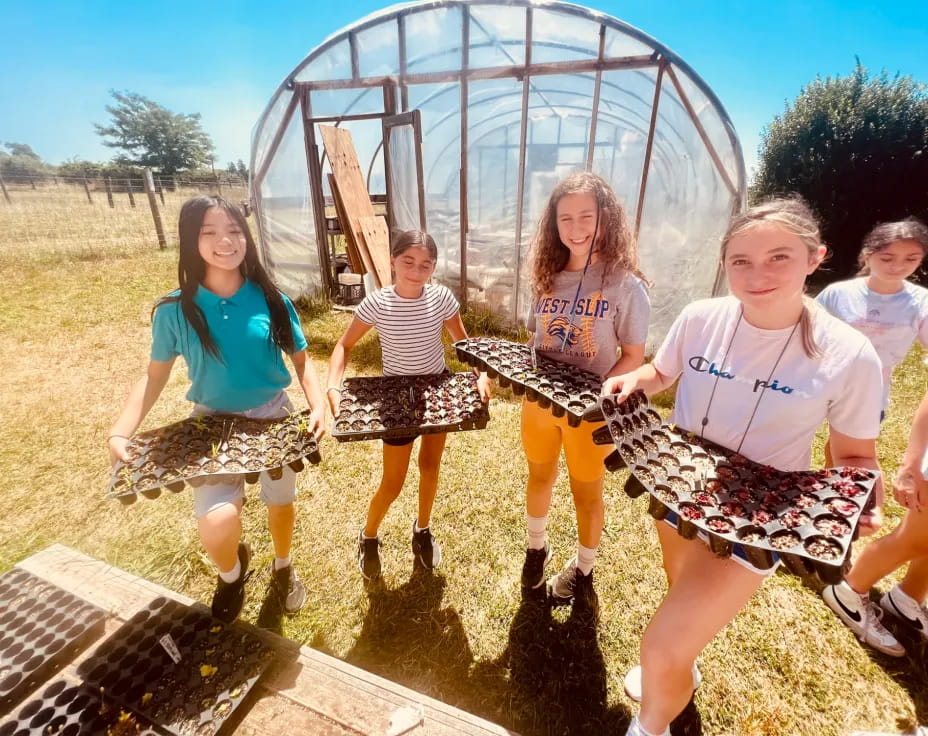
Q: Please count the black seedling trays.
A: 7